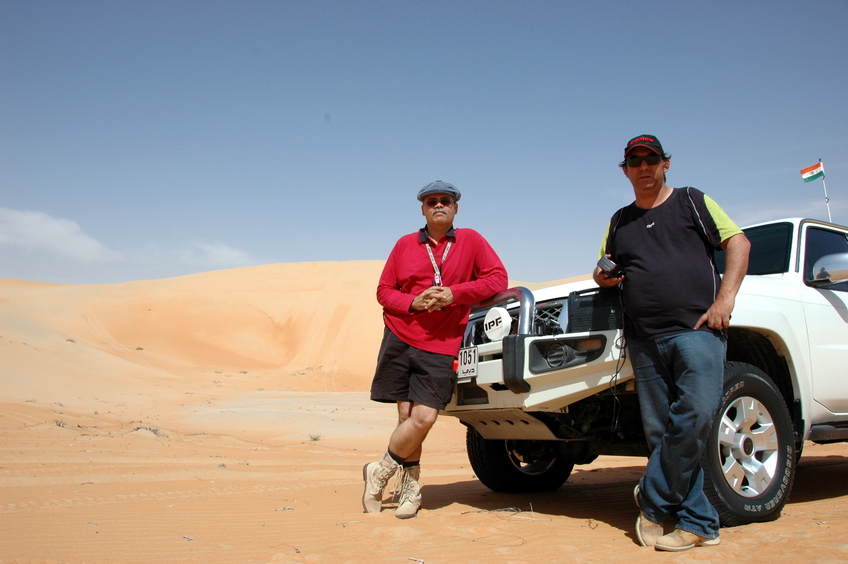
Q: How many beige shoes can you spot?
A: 4